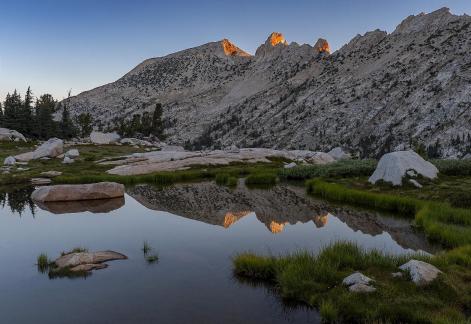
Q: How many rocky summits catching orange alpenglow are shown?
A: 3